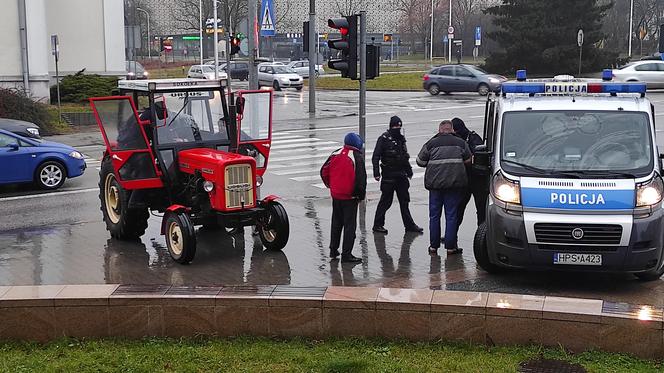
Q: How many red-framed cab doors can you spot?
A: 2